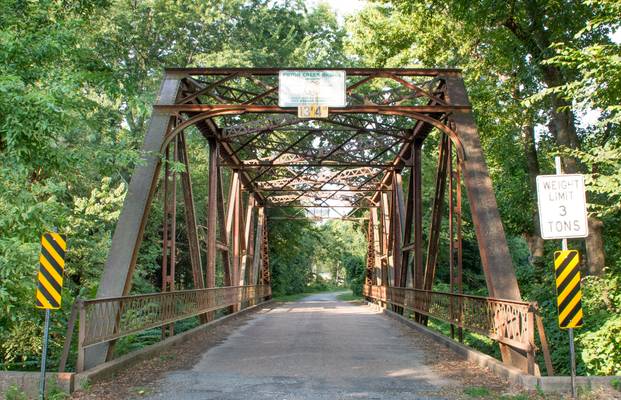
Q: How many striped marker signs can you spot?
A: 2